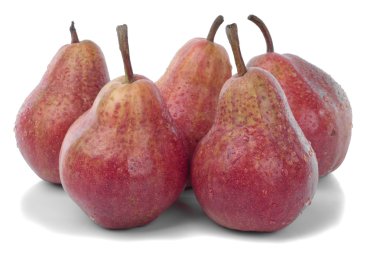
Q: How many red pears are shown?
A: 5